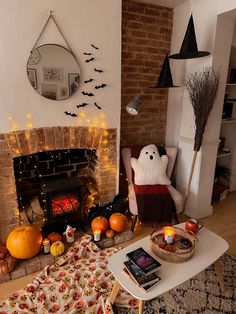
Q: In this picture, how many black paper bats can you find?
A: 10